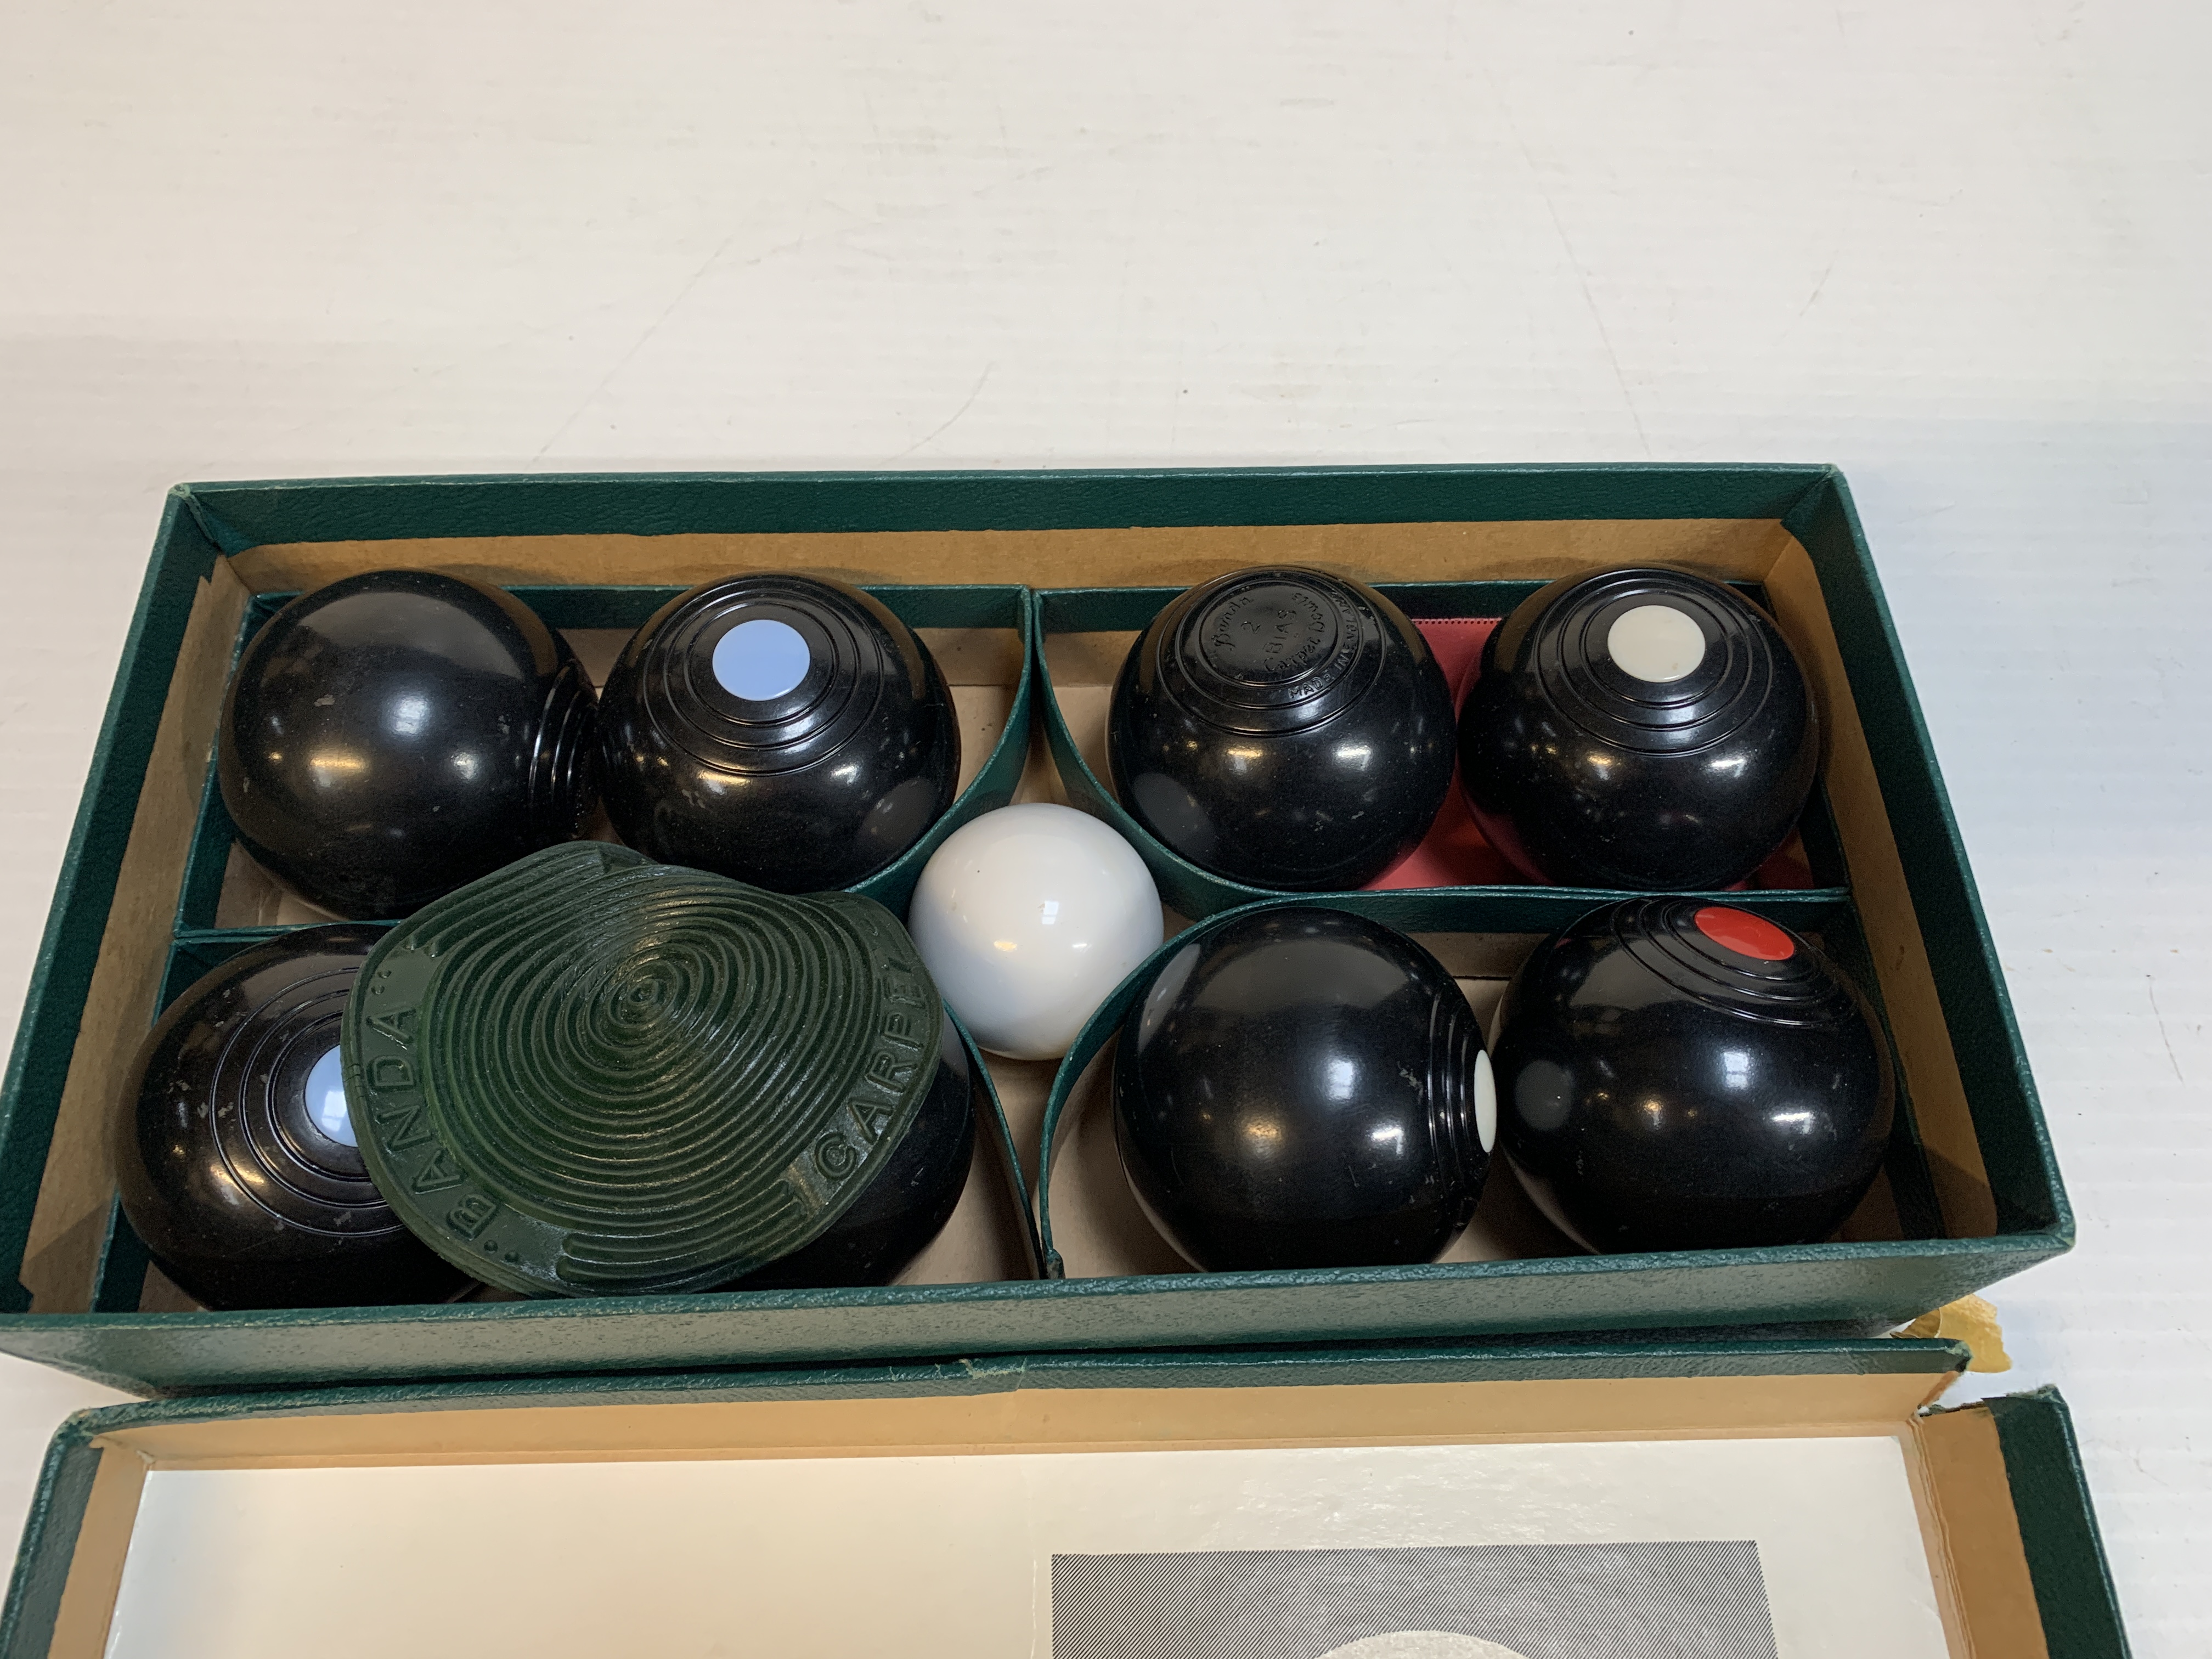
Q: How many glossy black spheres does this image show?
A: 8